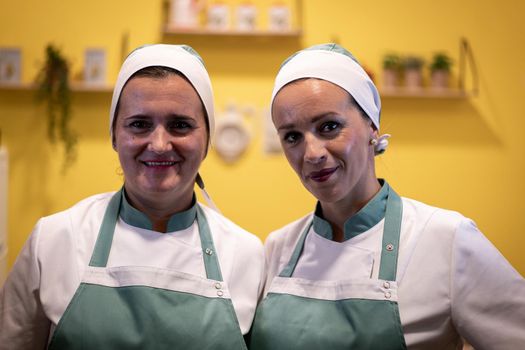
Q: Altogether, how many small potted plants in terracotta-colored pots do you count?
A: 3